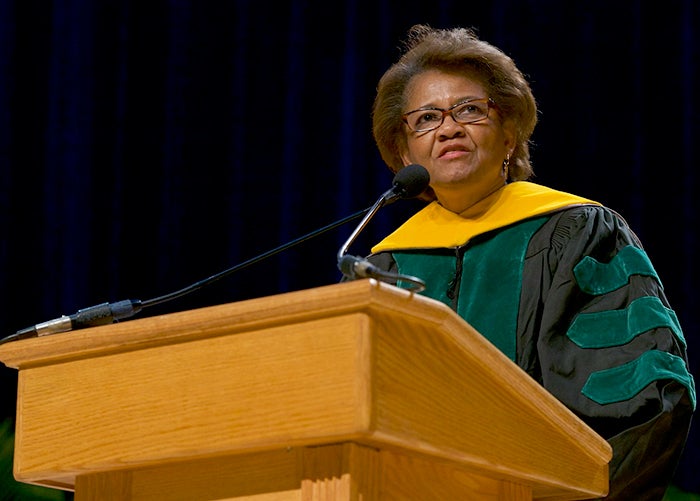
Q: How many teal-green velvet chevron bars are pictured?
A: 3